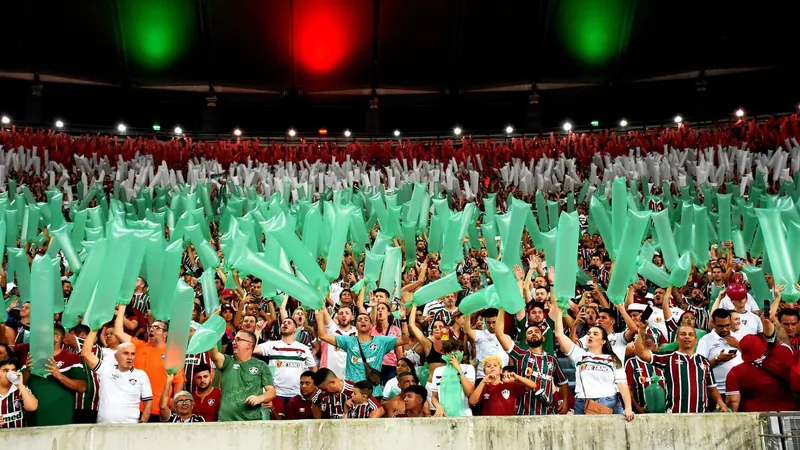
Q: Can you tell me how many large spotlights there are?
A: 3